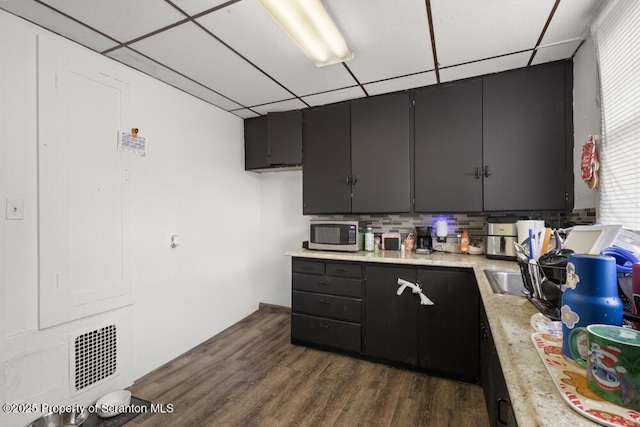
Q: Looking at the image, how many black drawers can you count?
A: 5